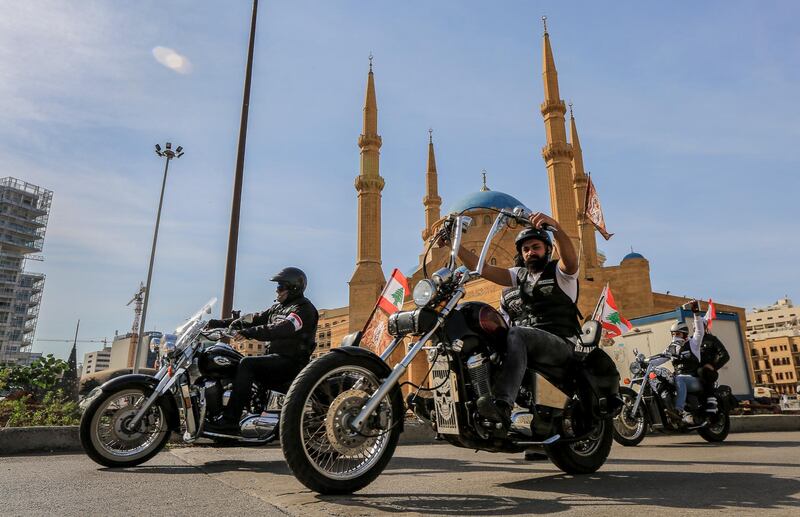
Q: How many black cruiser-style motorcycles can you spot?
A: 3